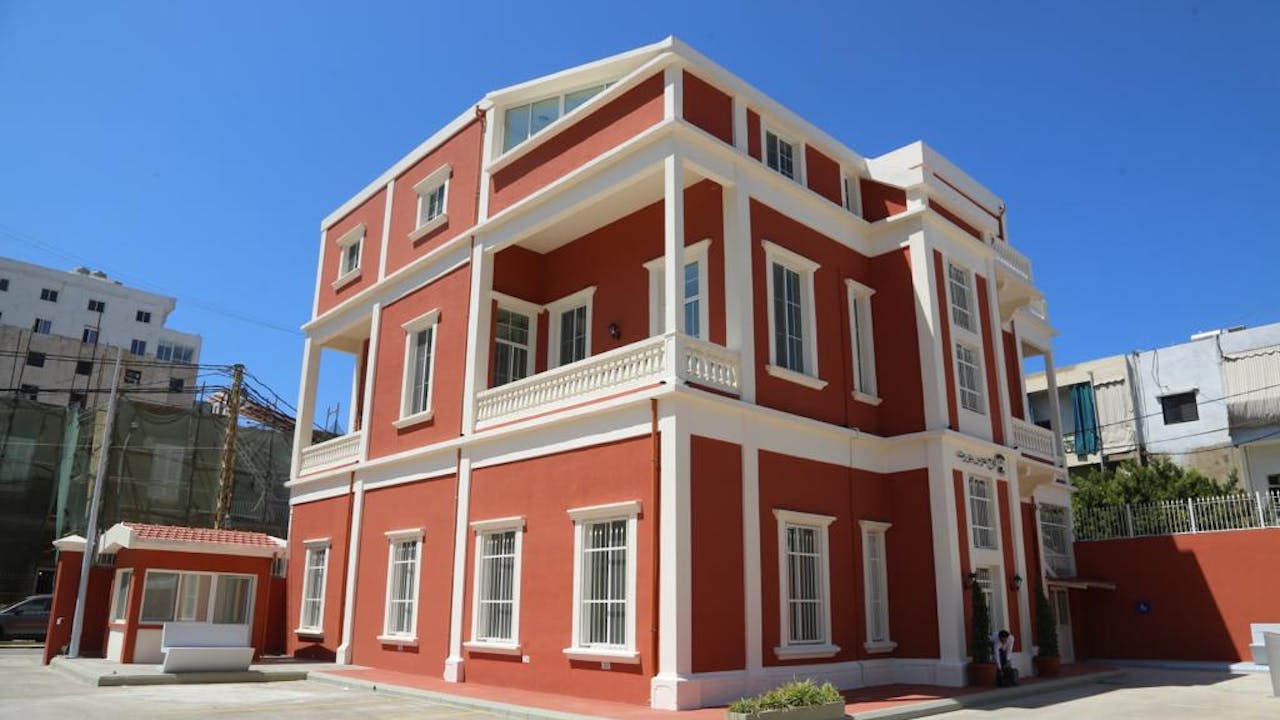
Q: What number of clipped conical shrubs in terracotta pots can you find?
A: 2